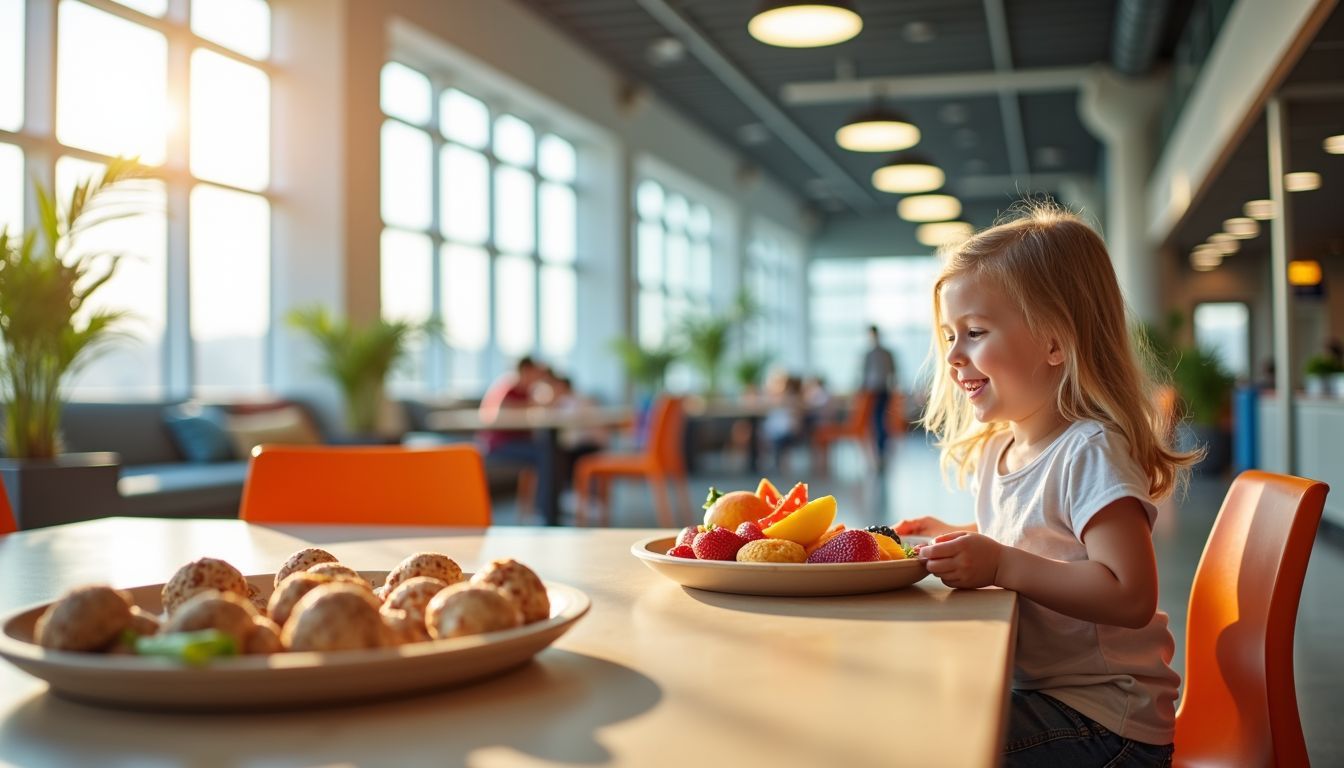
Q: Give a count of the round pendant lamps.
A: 5